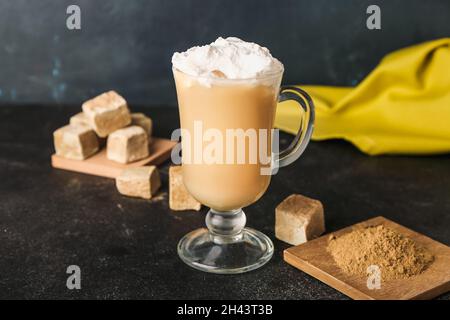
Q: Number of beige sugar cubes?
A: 8